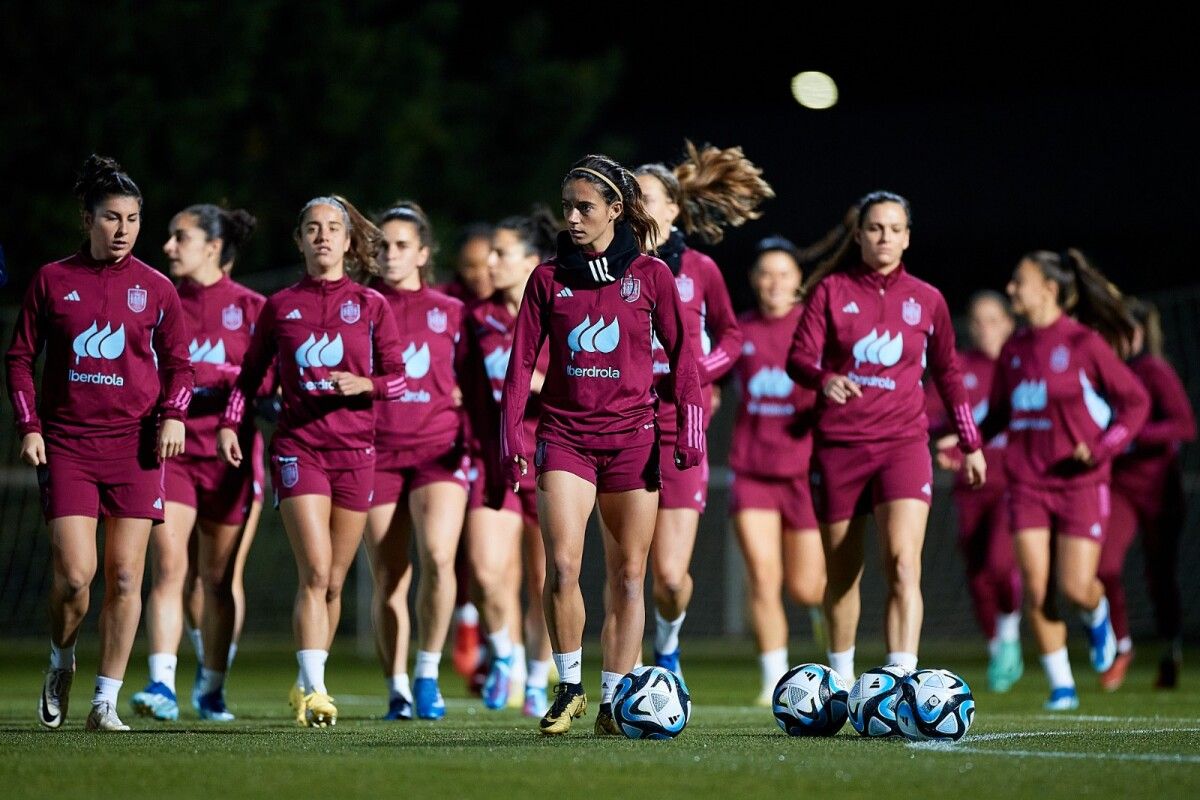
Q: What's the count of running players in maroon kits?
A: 13